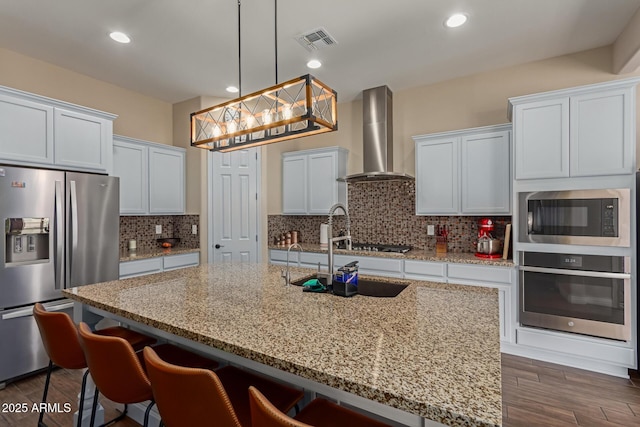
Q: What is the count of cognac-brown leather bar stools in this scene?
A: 4